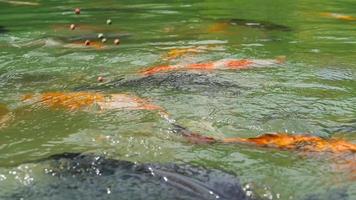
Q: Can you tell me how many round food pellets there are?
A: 8